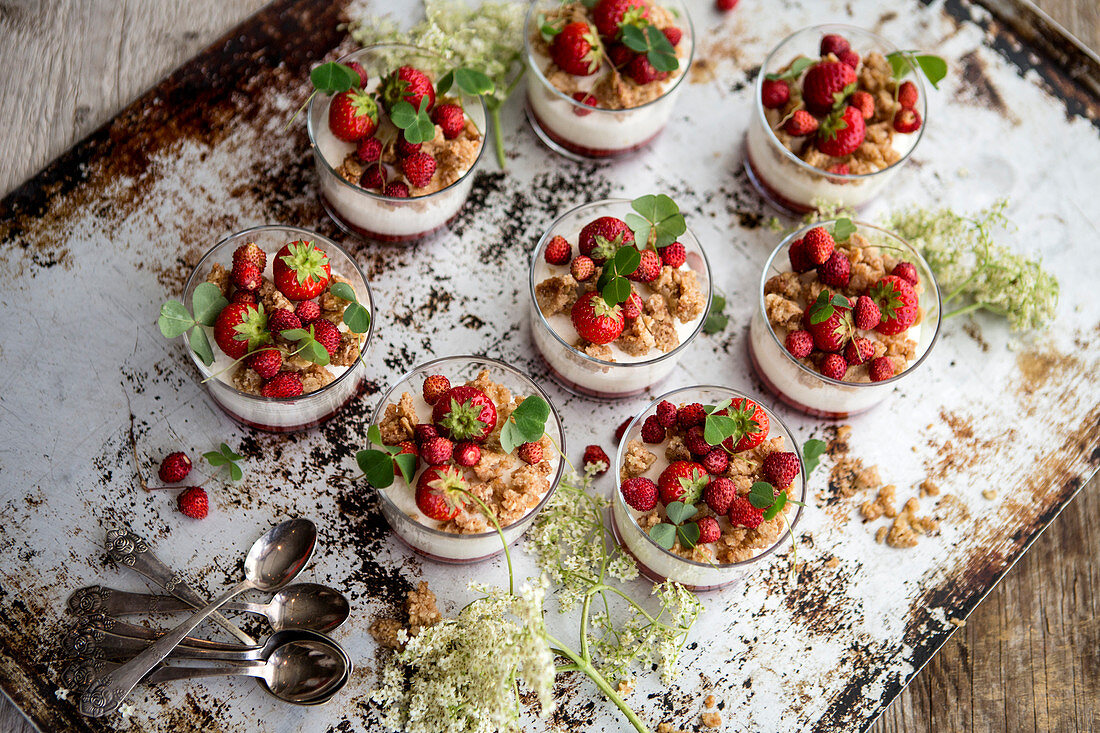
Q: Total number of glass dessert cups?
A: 8